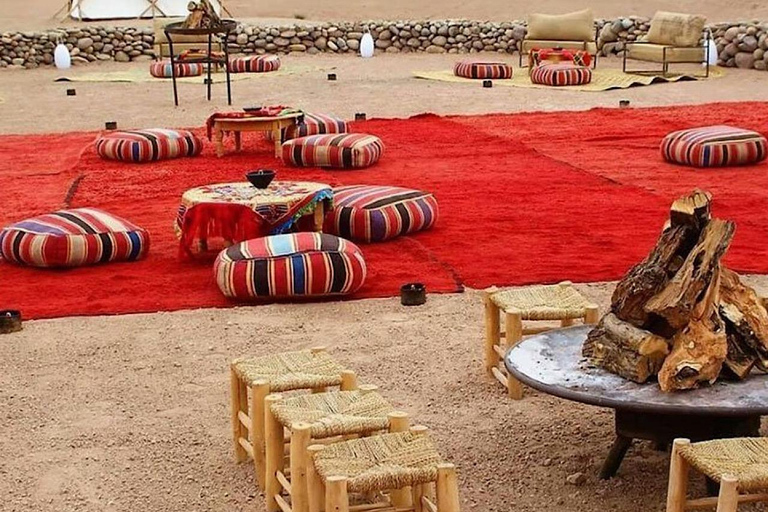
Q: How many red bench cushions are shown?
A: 11